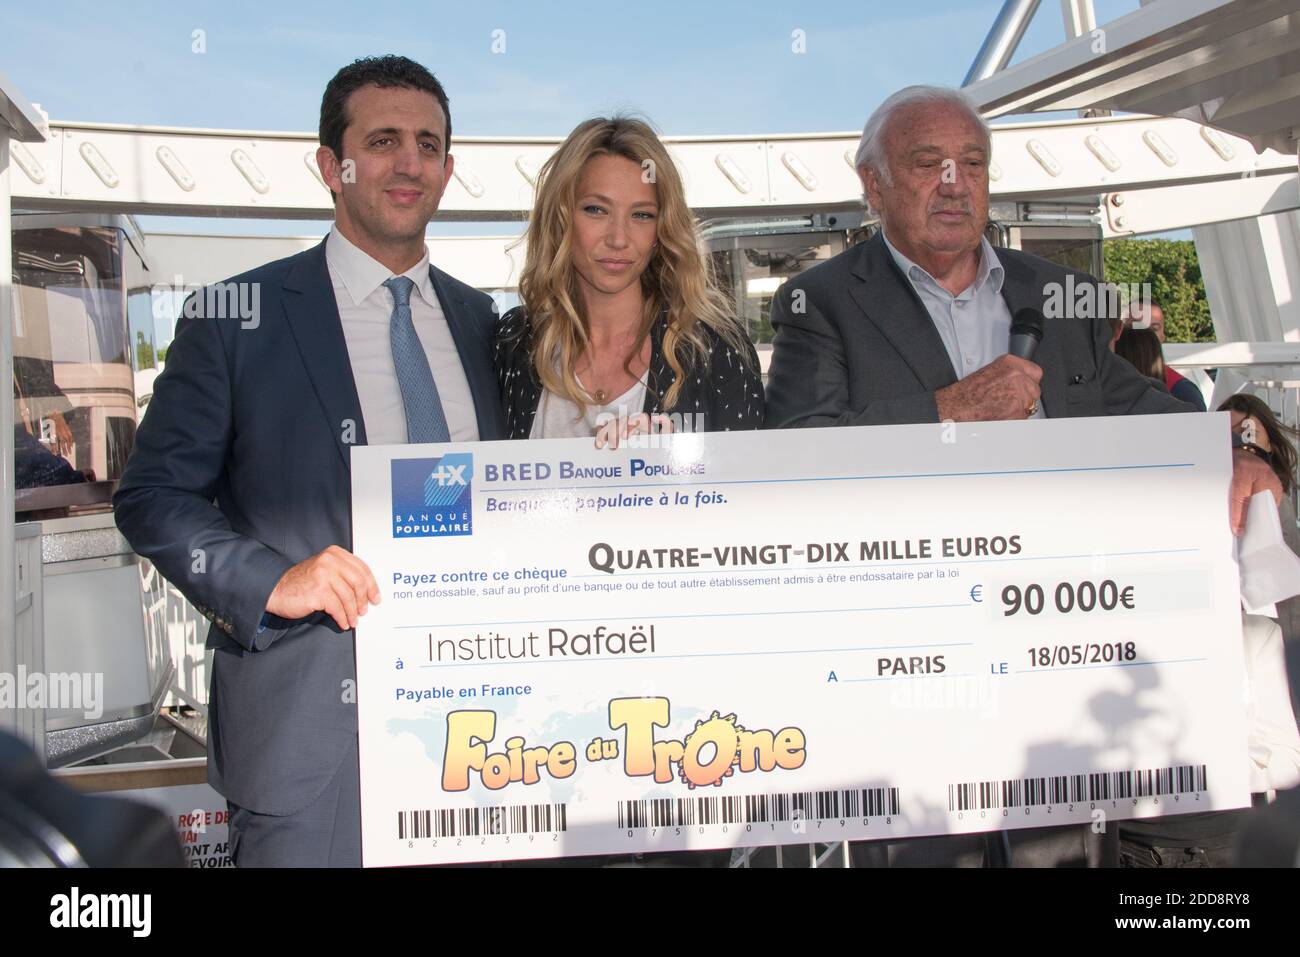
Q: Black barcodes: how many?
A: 3